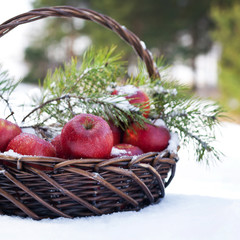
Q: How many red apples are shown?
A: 8